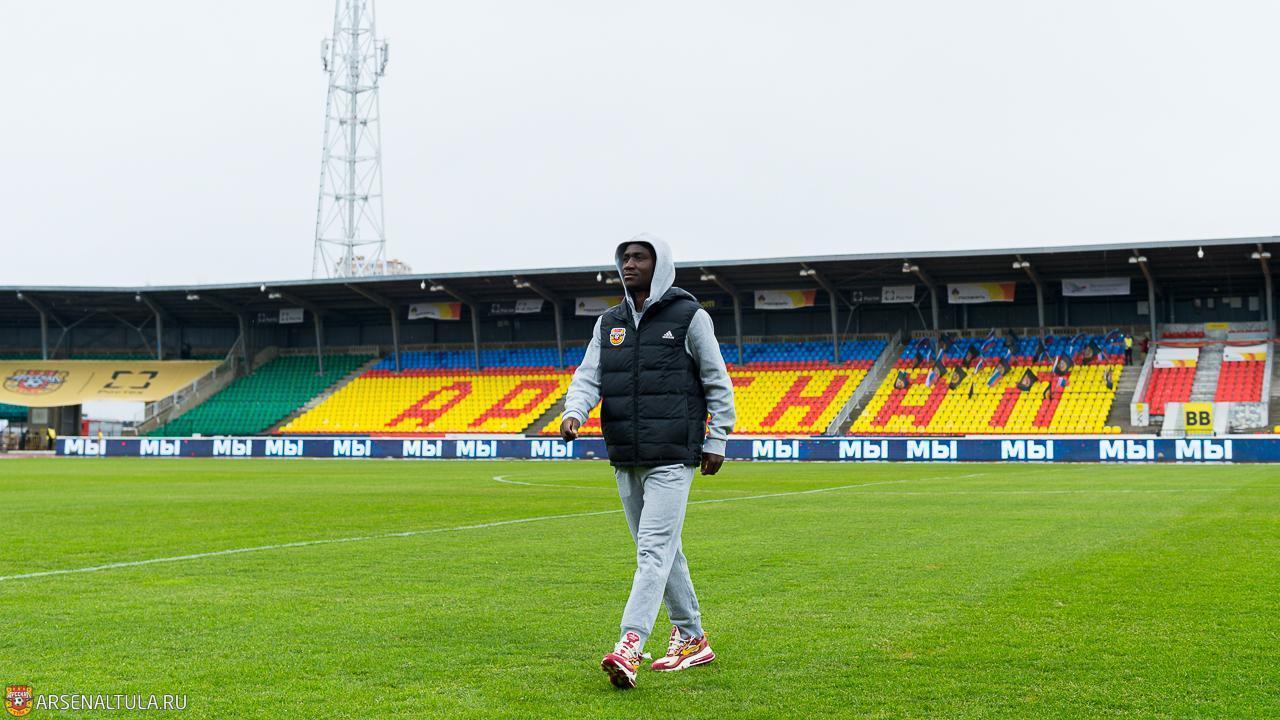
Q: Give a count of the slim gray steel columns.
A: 13